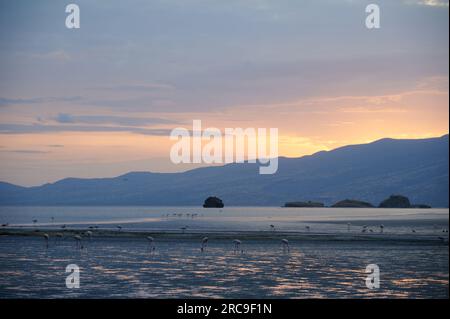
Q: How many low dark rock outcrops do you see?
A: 4